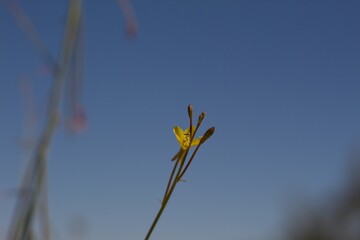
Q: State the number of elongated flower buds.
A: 3